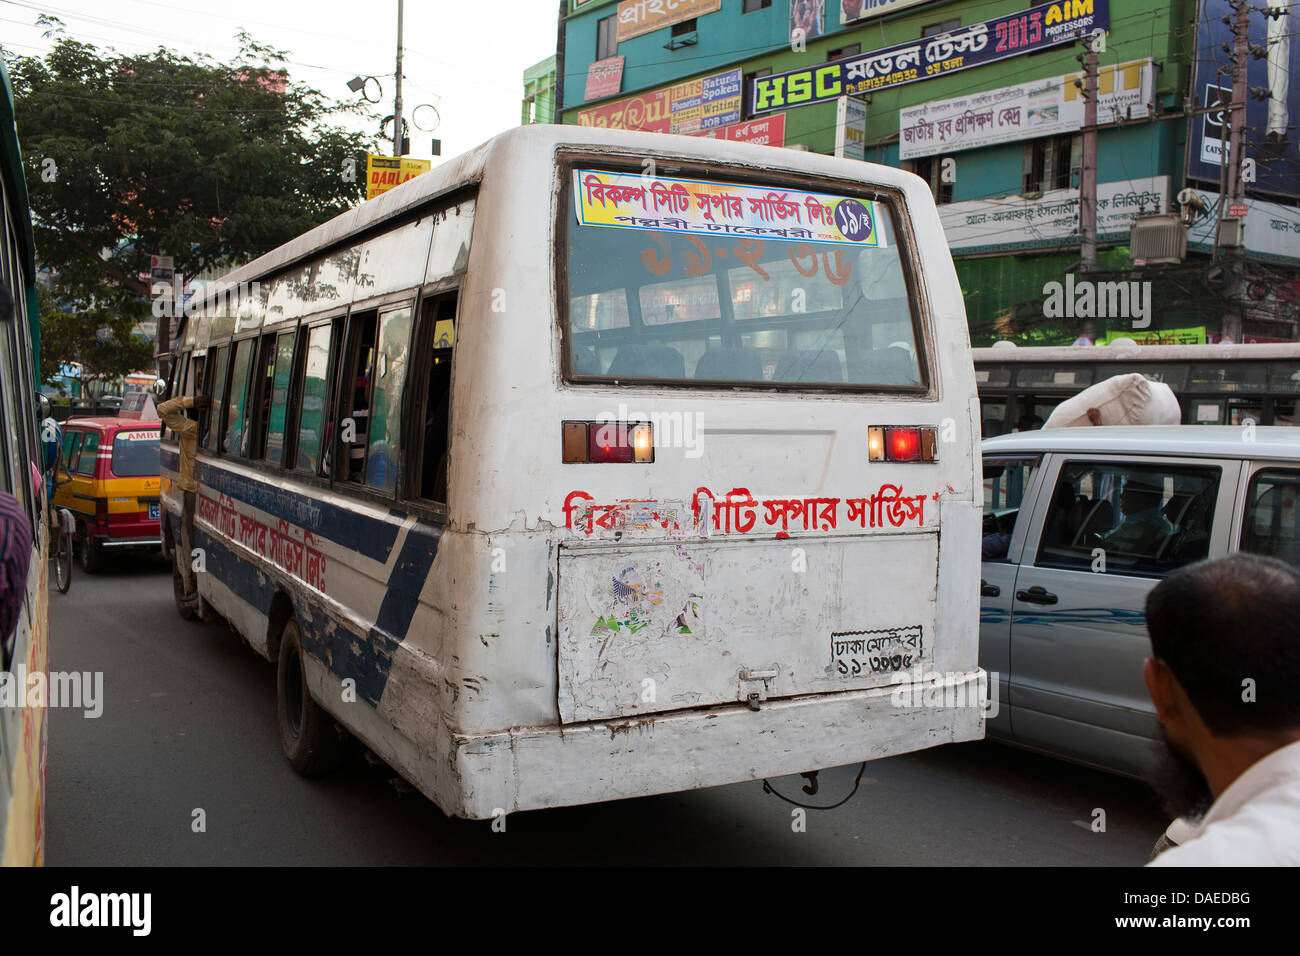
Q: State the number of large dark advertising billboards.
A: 1